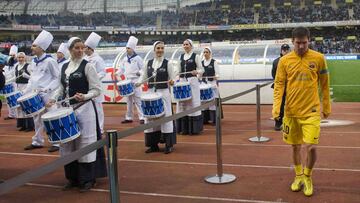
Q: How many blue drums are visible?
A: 8